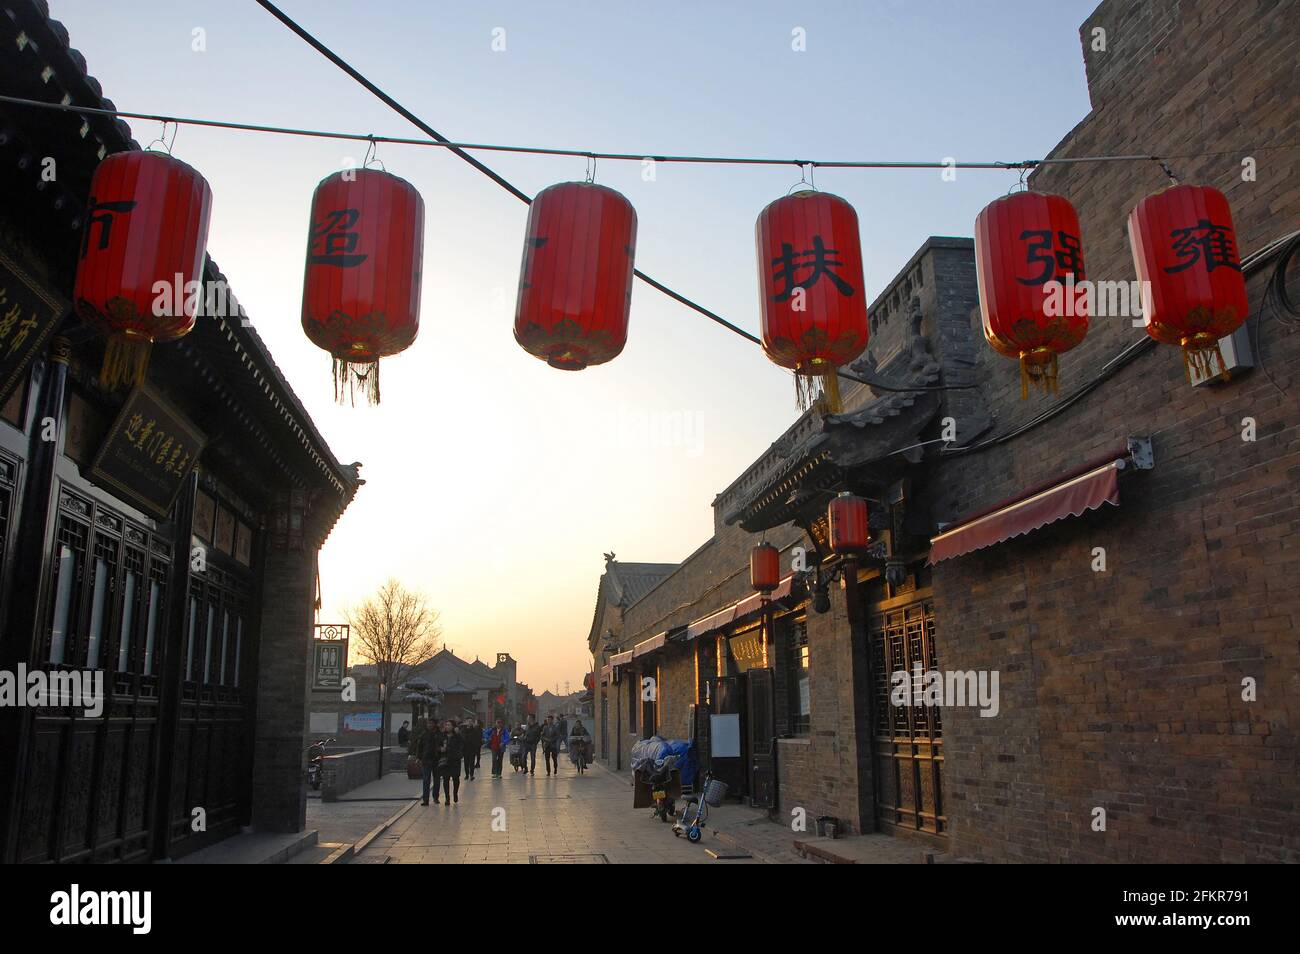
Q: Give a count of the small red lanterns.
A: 2